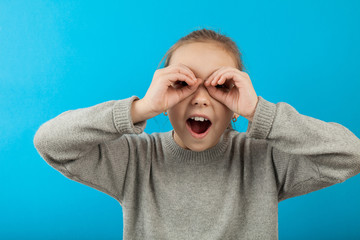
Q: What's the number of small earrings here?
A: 2